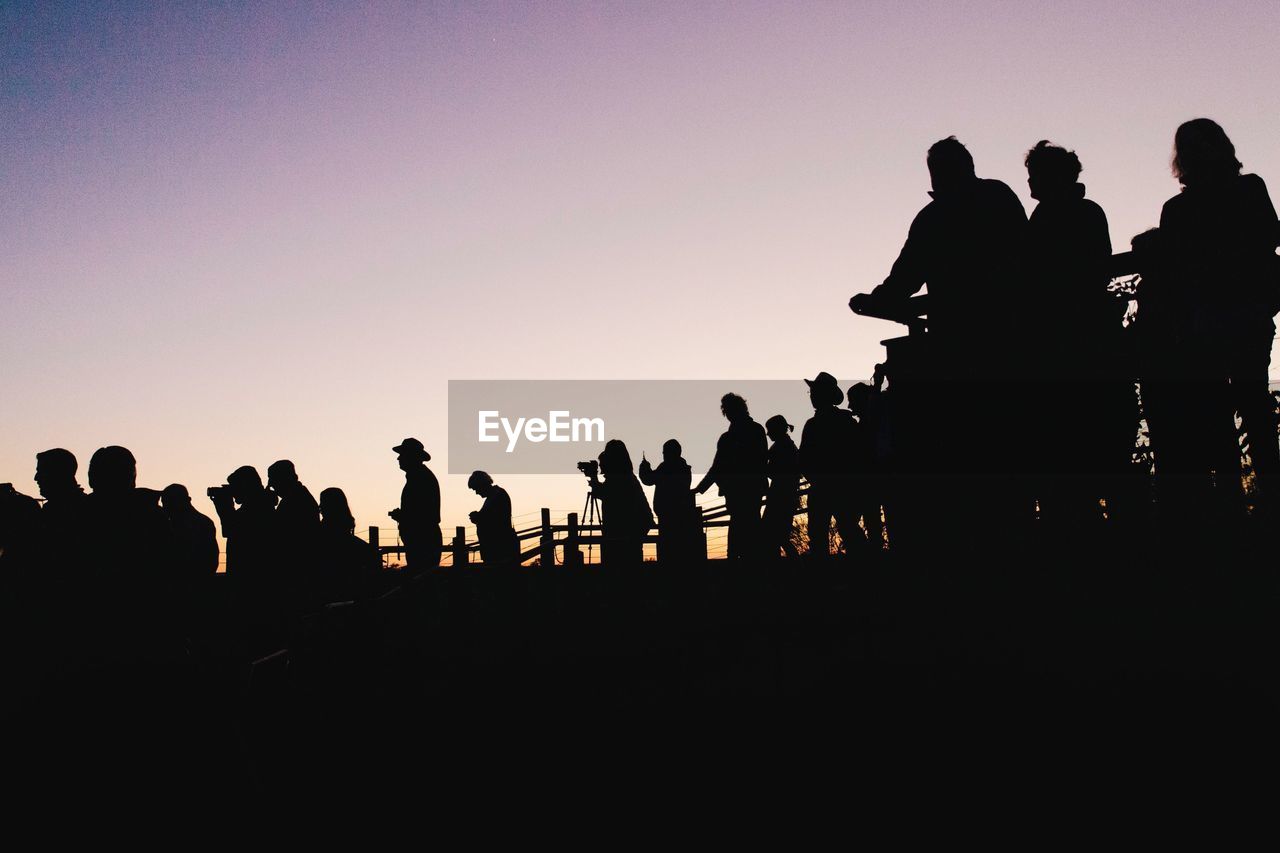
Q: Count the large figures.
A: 3